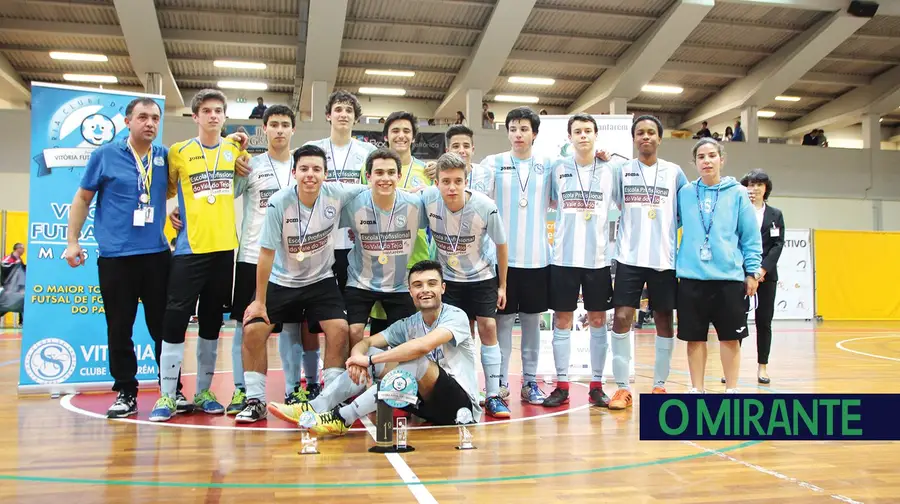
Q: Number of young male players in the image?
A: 12